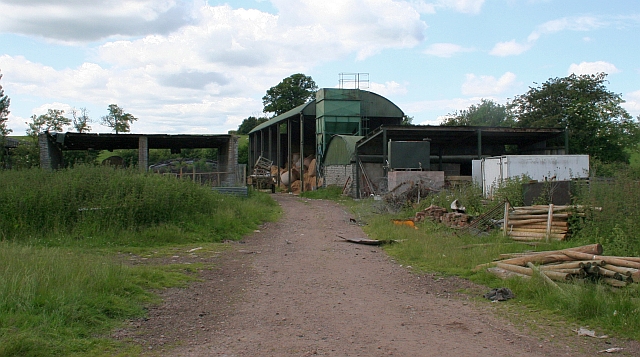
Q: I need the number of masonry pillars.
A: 3